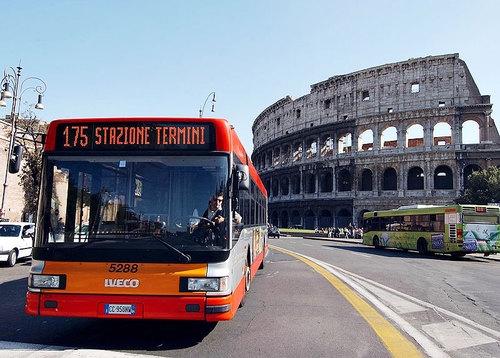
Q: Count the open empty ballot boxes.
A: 0